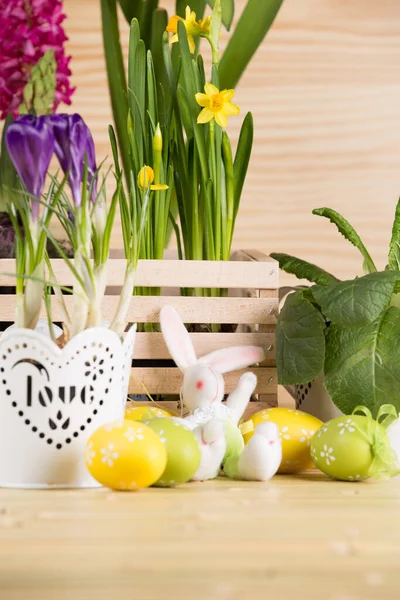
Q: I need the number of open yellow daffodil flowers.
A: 2